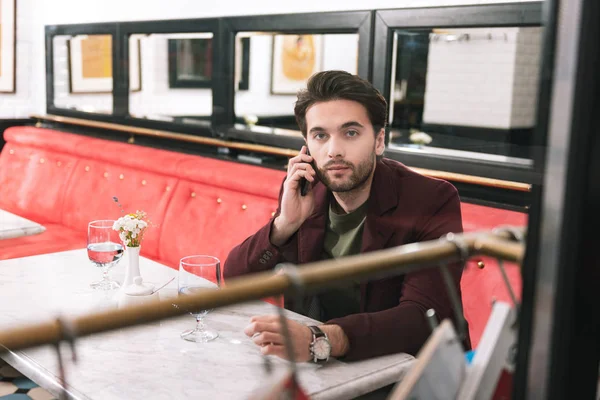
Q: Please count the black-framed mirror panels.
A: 4